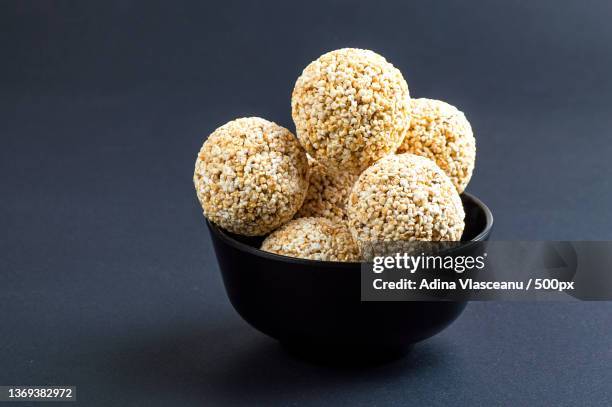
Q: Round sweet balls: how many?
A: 6